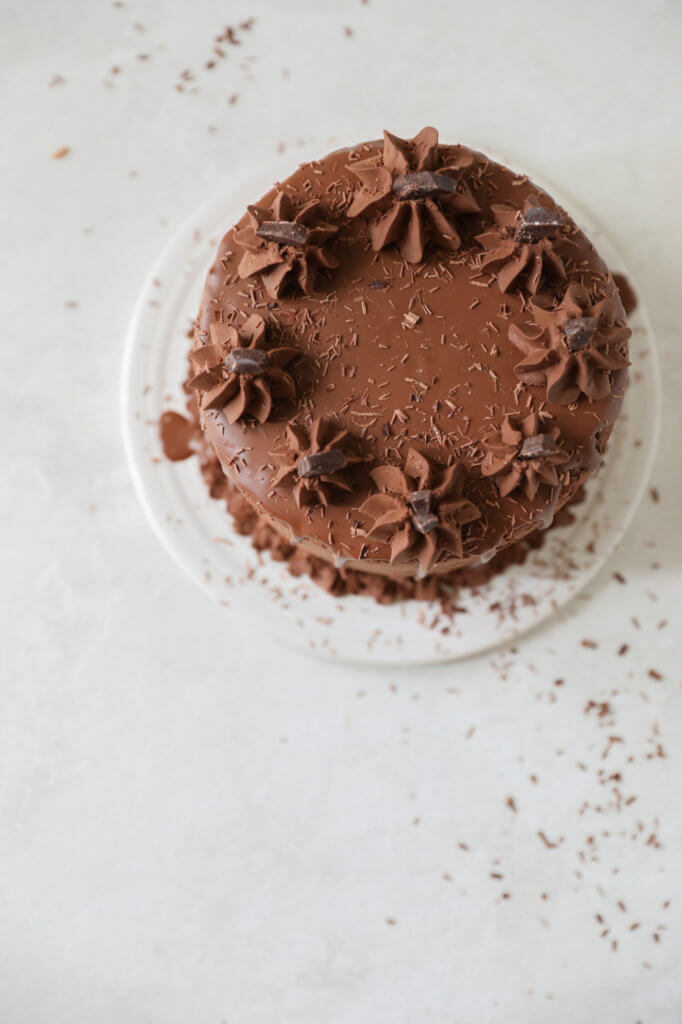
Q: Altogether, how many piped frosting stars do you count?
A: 8